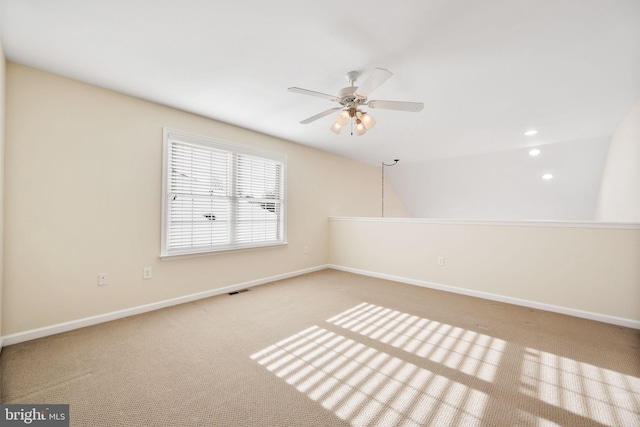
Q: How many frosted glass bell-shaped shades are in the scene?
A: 4